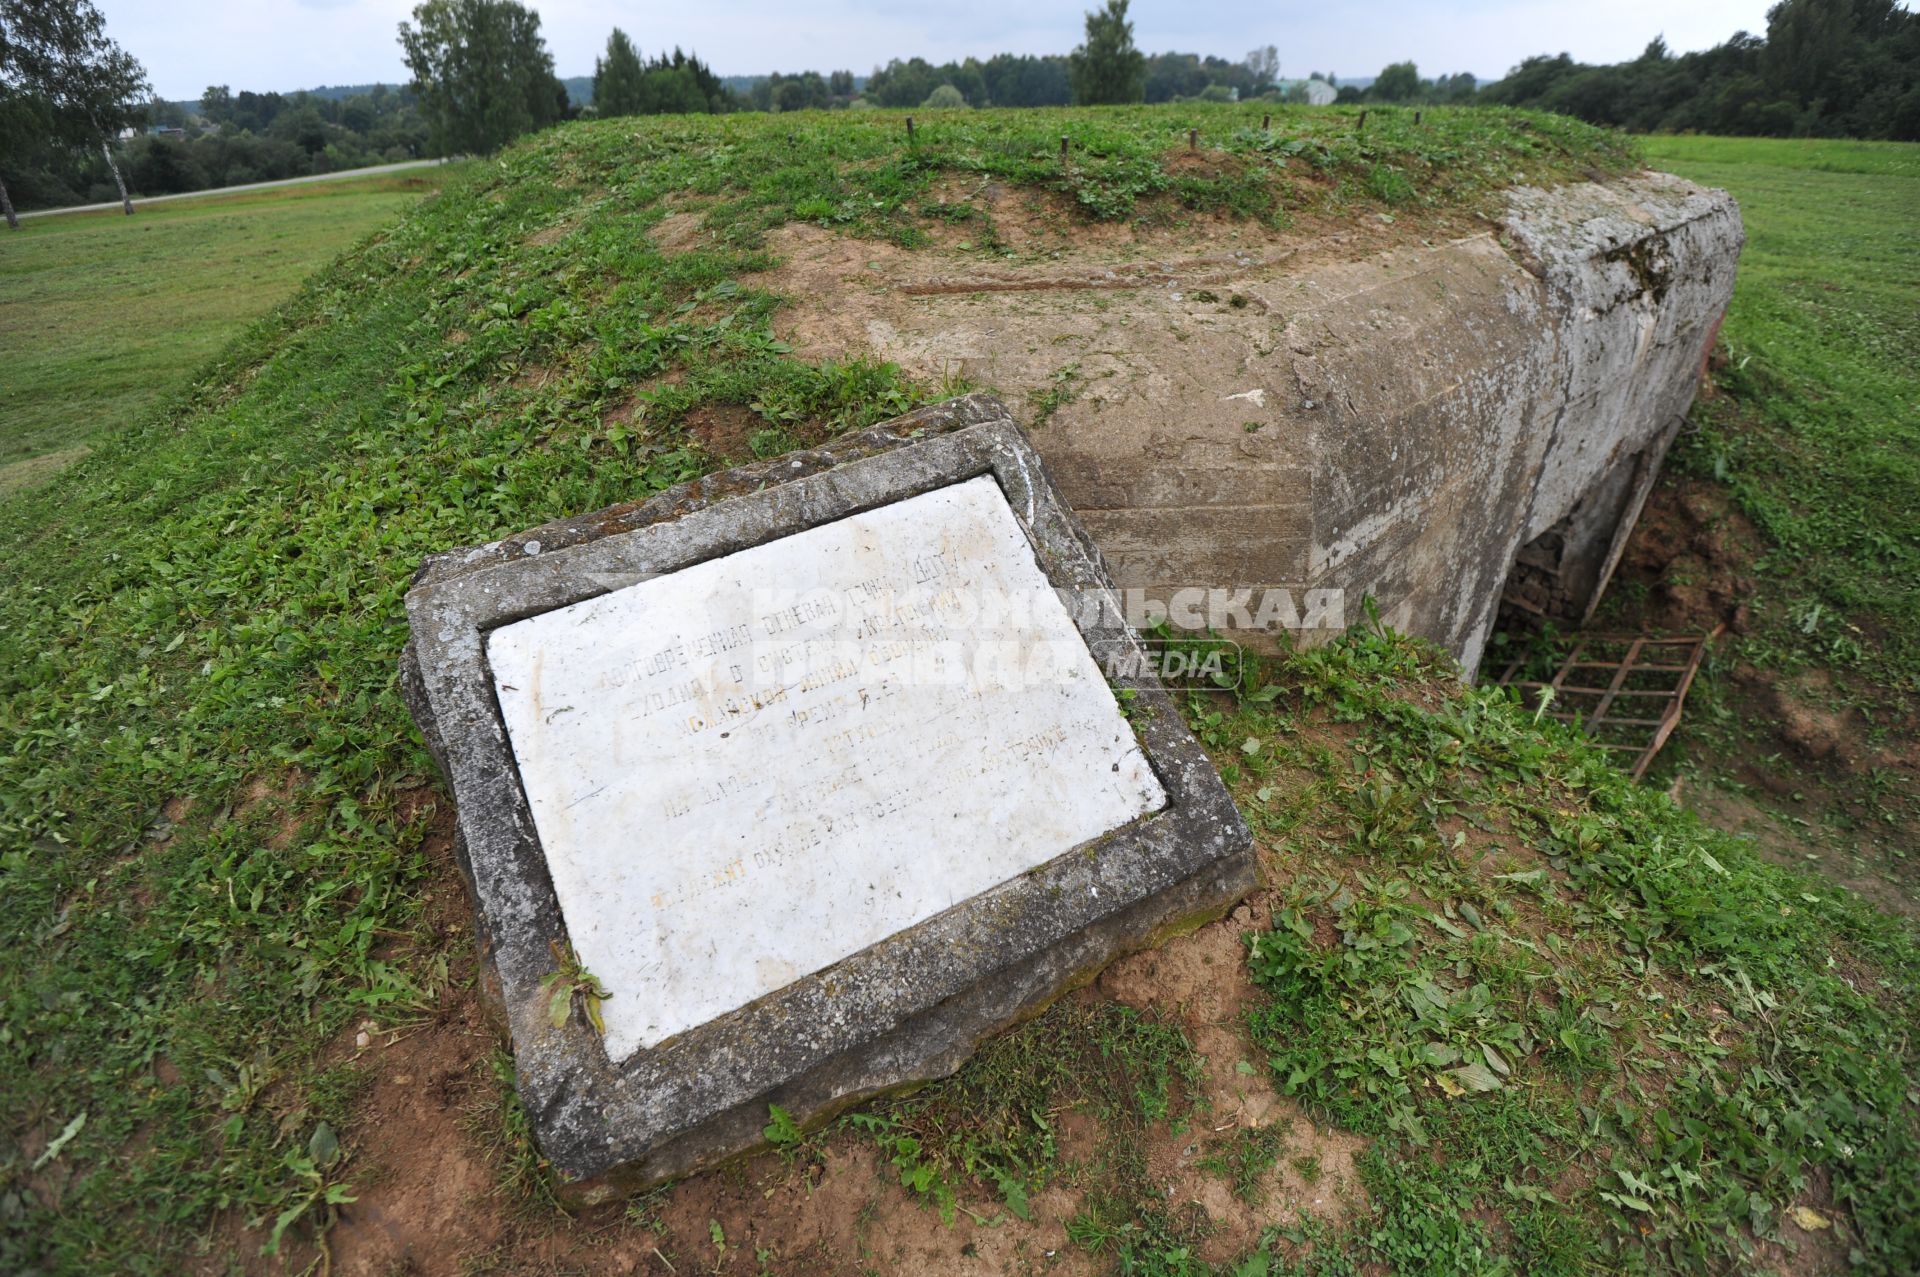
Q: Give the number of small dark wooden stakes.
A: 6